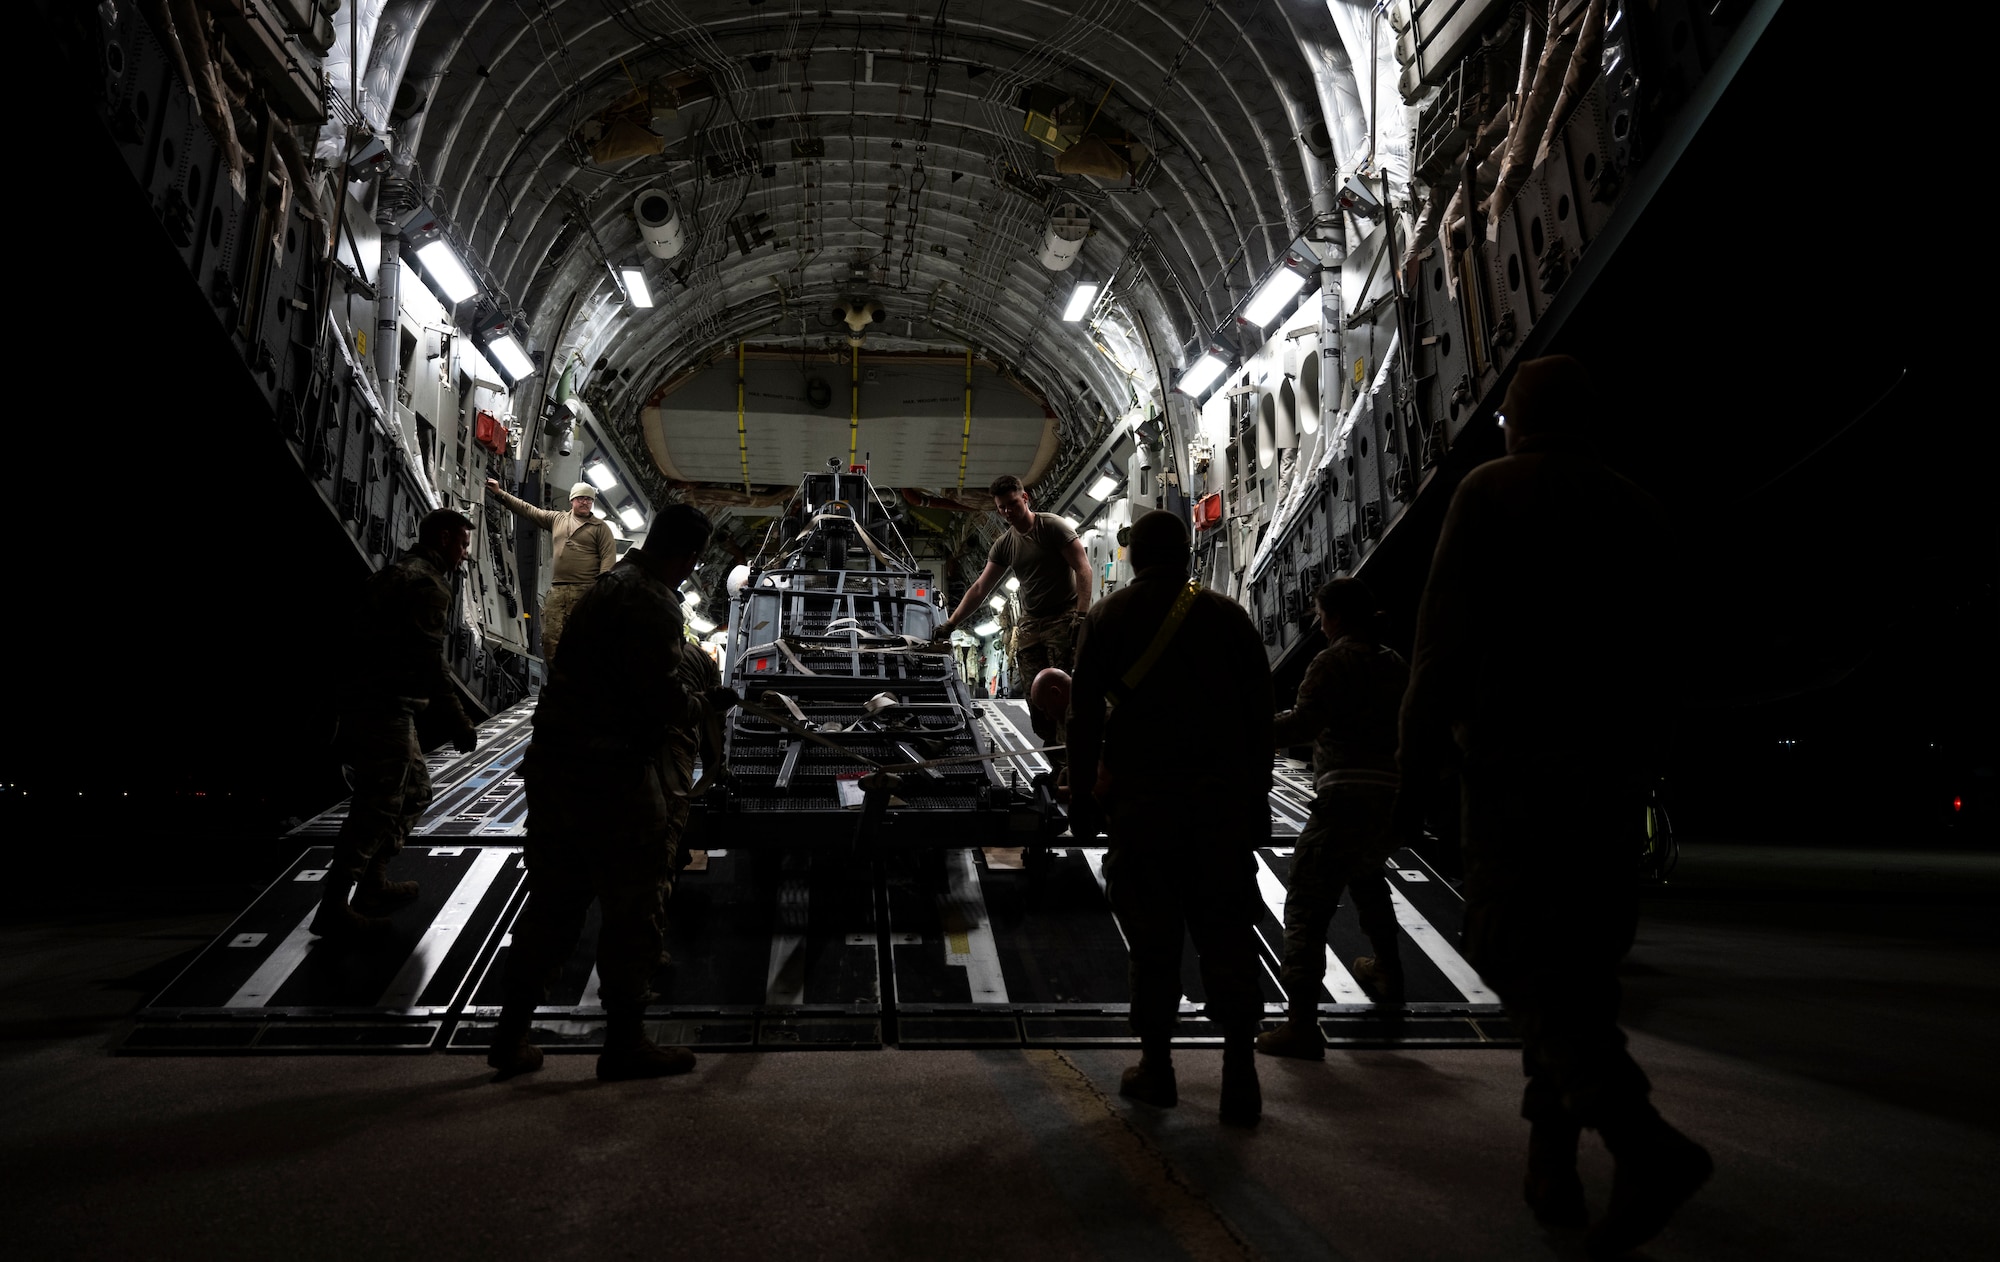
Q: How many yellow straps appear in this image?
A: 4